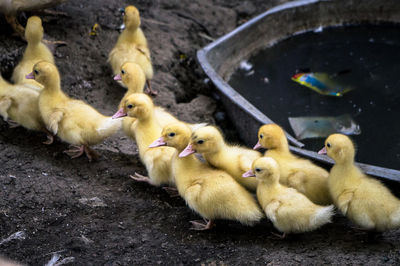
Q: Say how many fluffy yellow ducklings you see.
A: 11